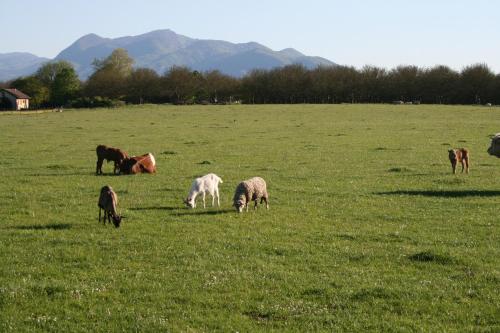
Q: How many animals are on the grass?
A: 7